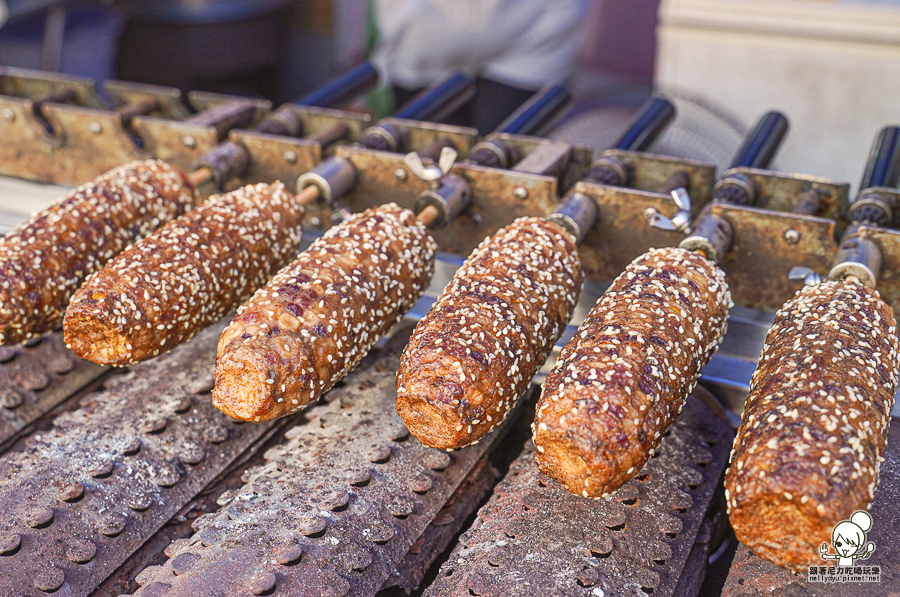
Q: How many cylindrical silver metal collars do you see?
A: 6